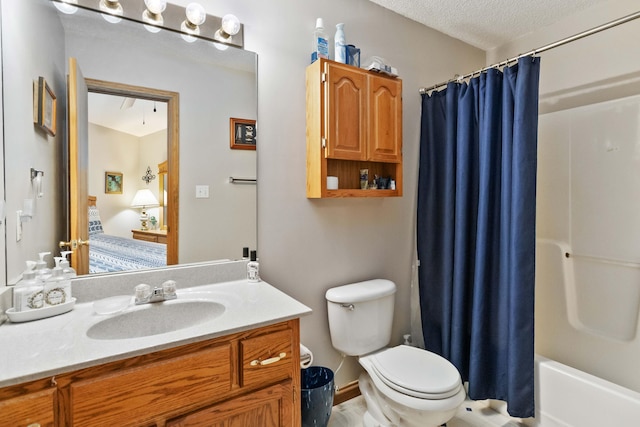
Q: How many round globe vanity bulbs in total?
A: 5